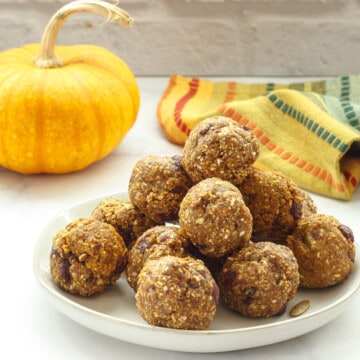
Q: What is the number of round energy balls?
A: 11